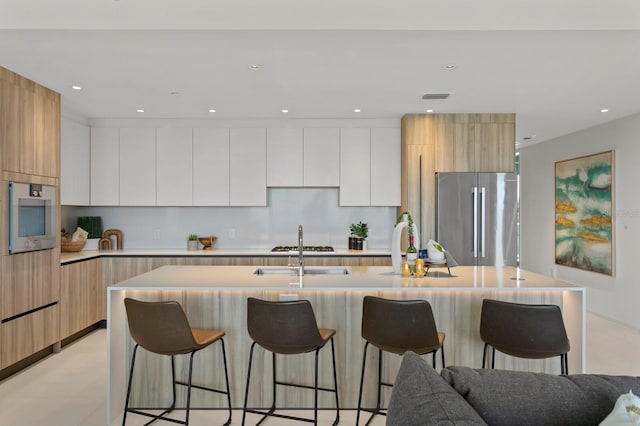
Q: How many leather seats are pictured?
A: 4